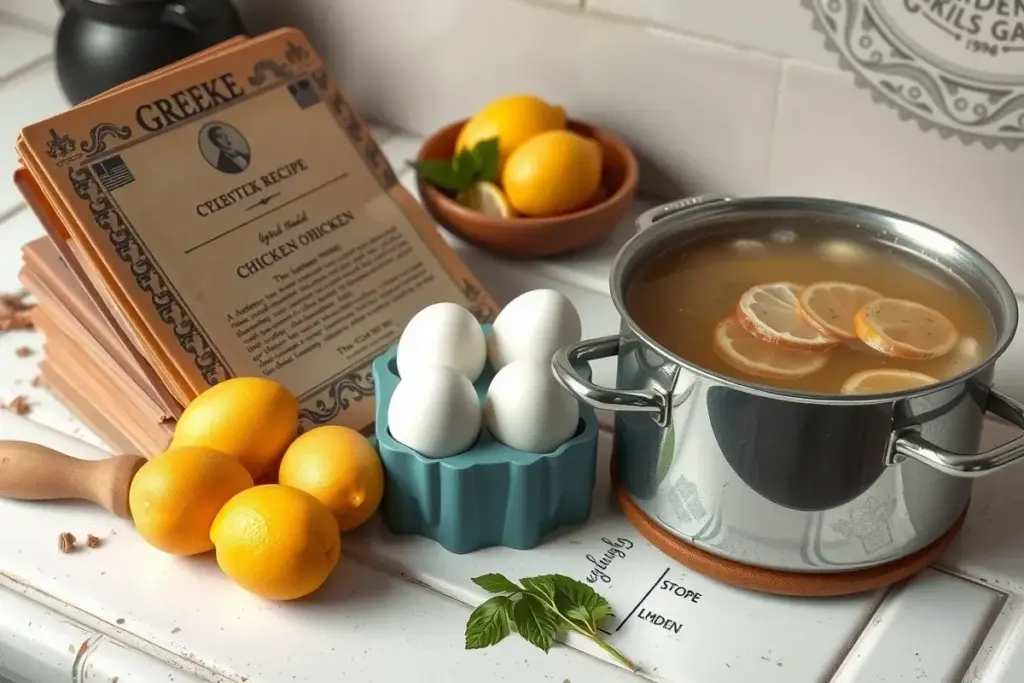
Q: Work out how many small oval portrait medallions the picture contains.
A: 1